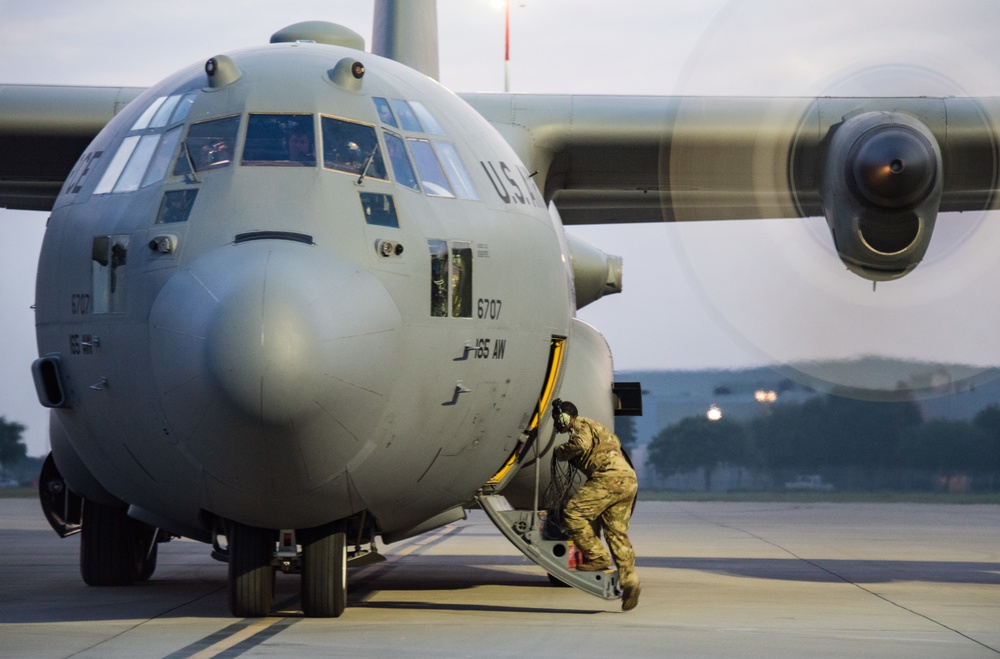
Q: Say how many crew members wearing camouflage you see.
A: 1